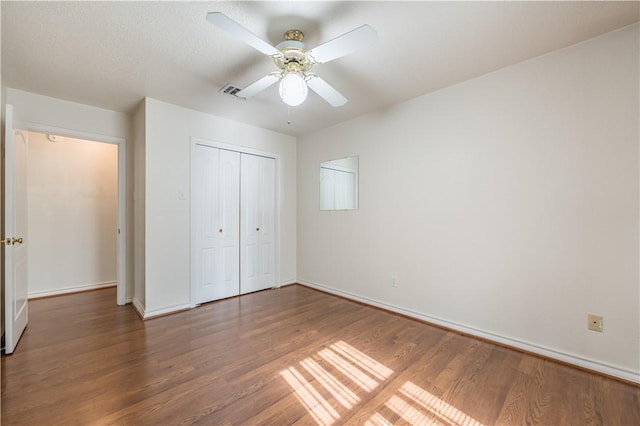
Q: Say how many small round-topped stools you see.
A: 0